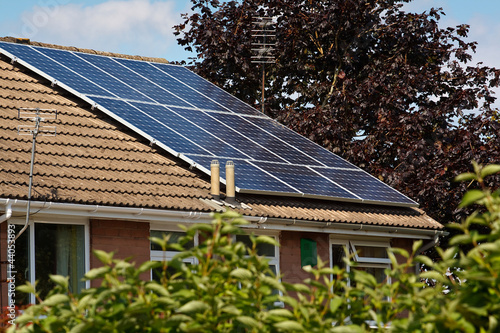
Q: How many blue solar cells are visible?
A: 13